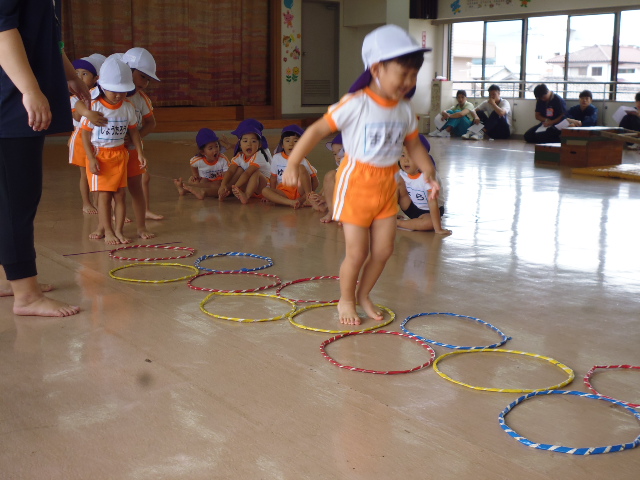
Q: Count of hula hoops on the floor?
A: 12